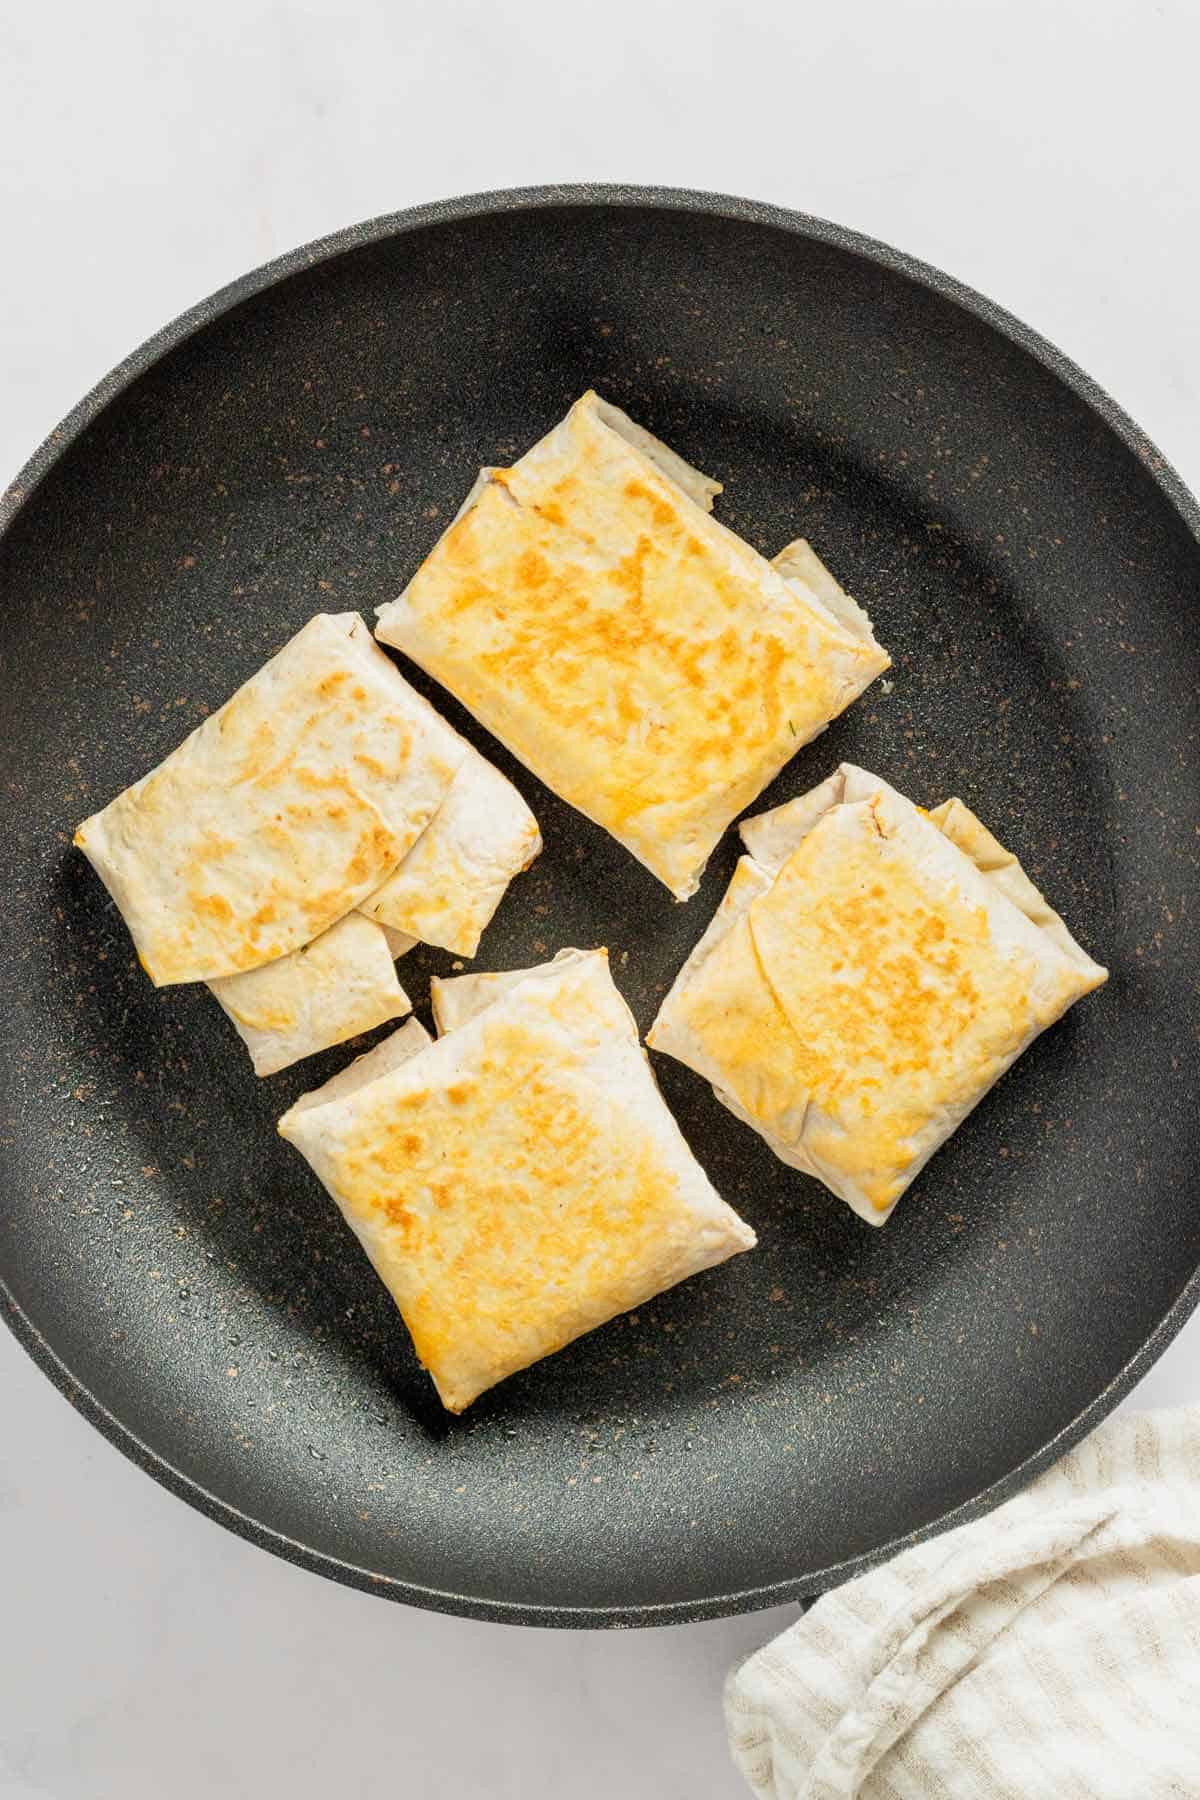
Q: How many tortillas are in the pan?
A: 4